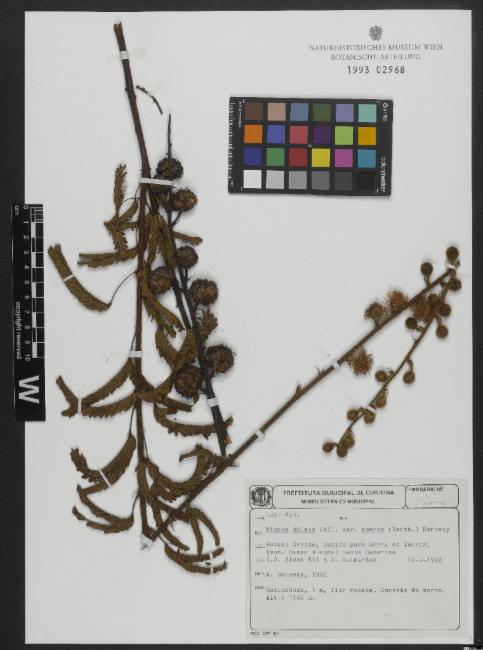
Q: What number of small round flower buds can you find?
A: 15